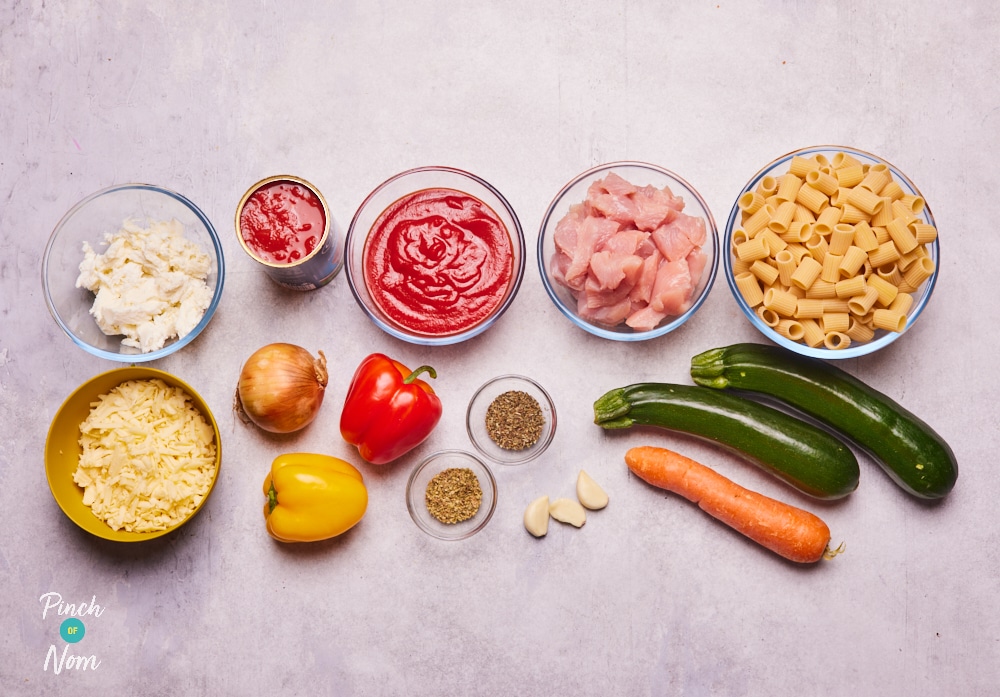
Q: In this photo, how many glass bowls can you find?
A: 6